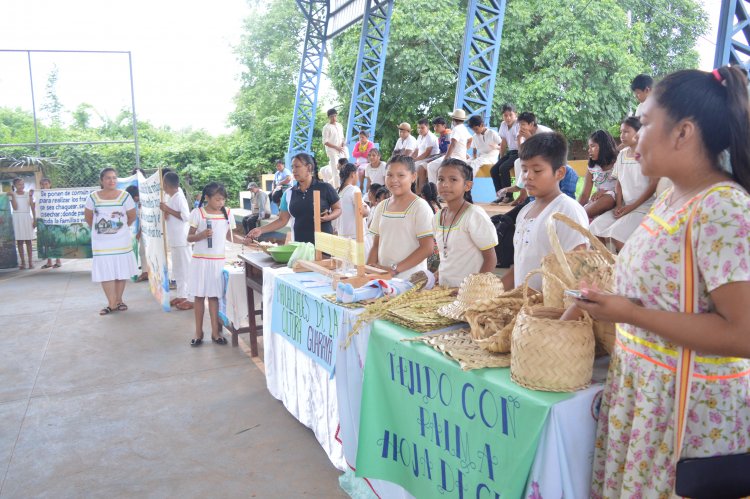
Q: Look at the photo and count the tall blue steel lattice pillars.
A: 4